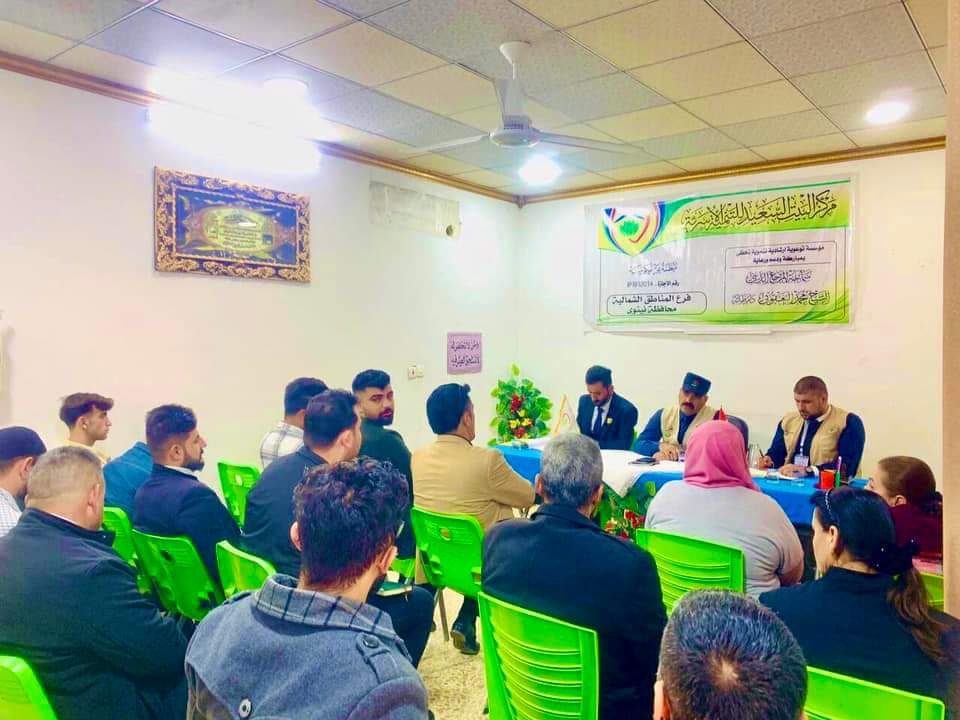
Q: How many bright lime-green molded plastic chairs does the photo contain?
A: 11